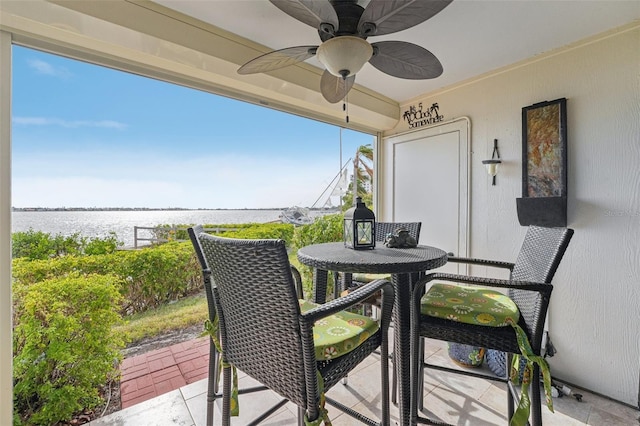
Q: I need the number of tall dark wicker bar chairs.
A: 4